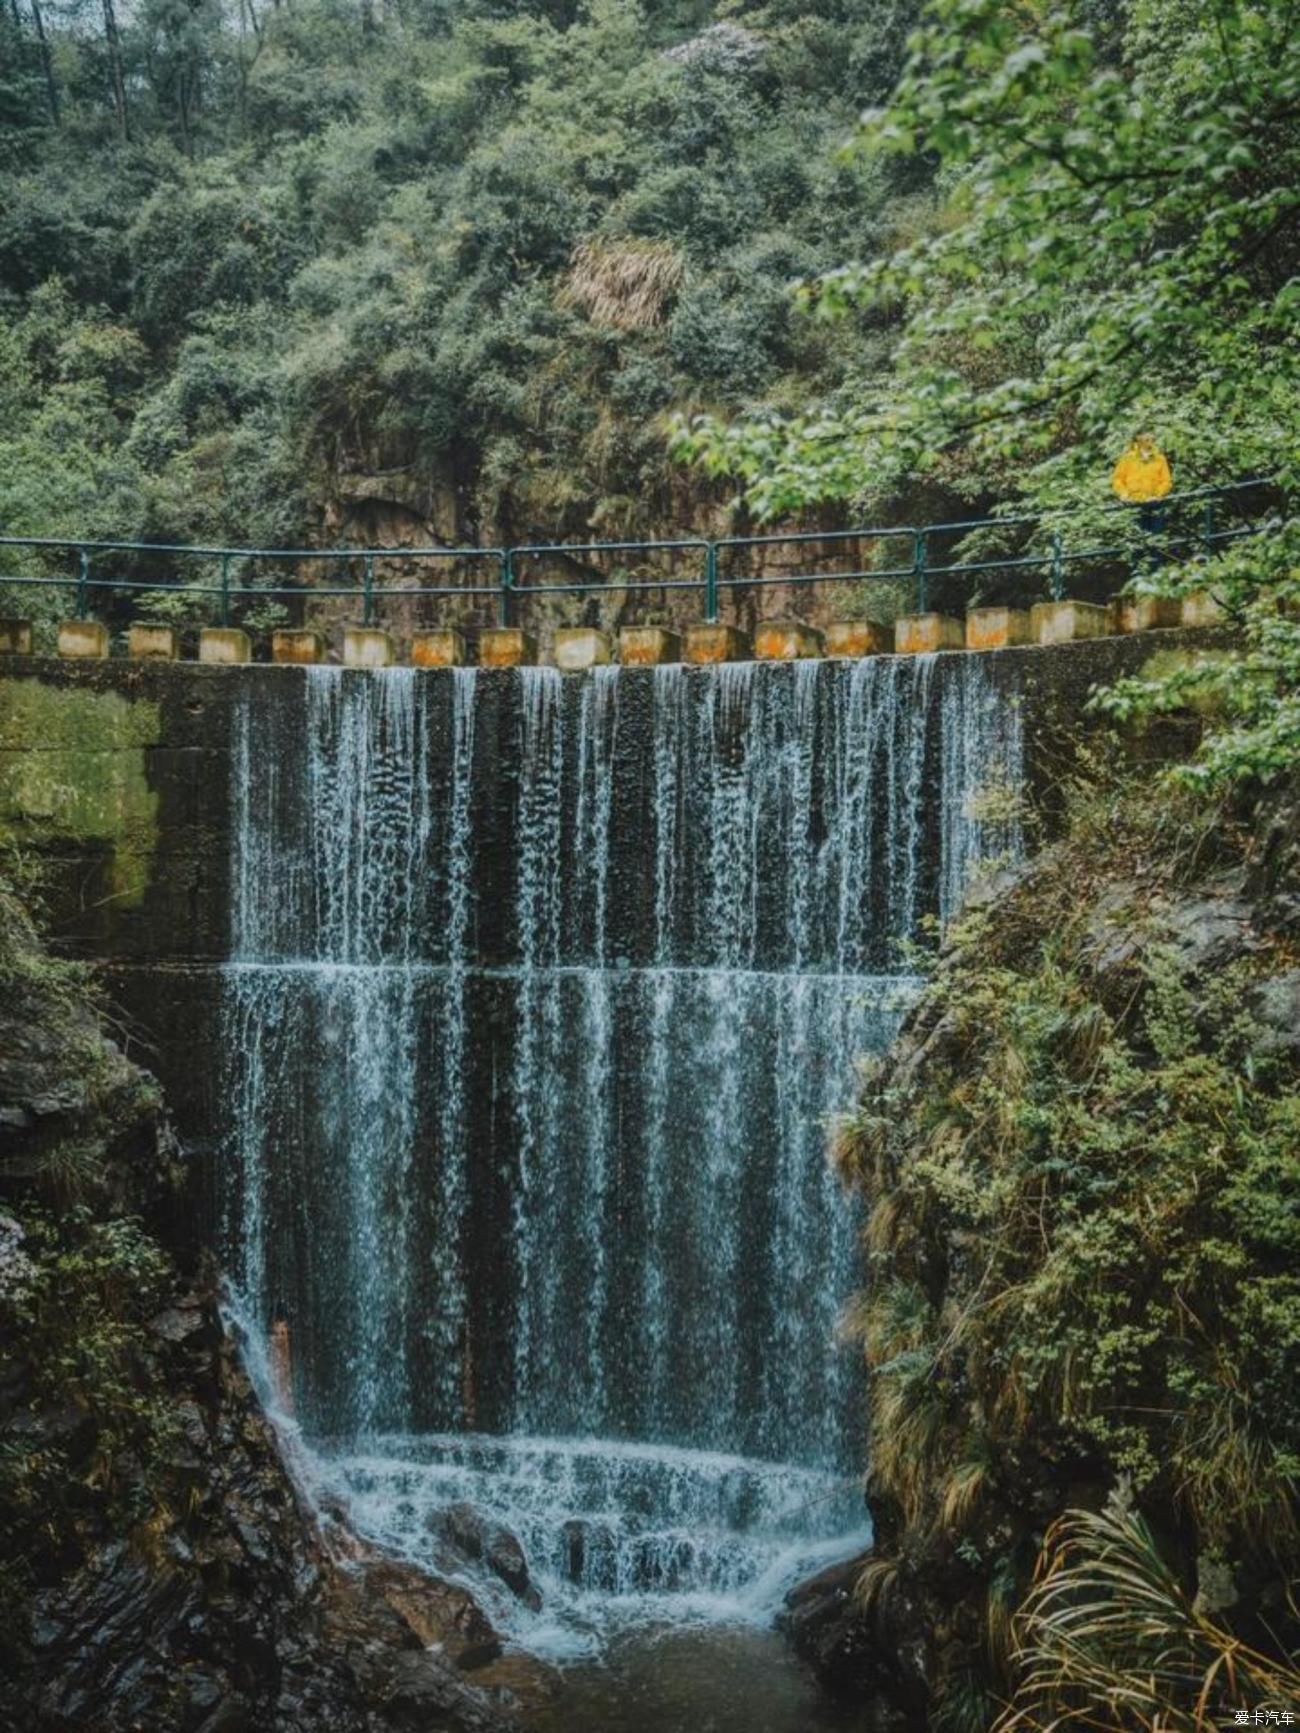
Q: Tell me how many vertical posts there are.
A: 8